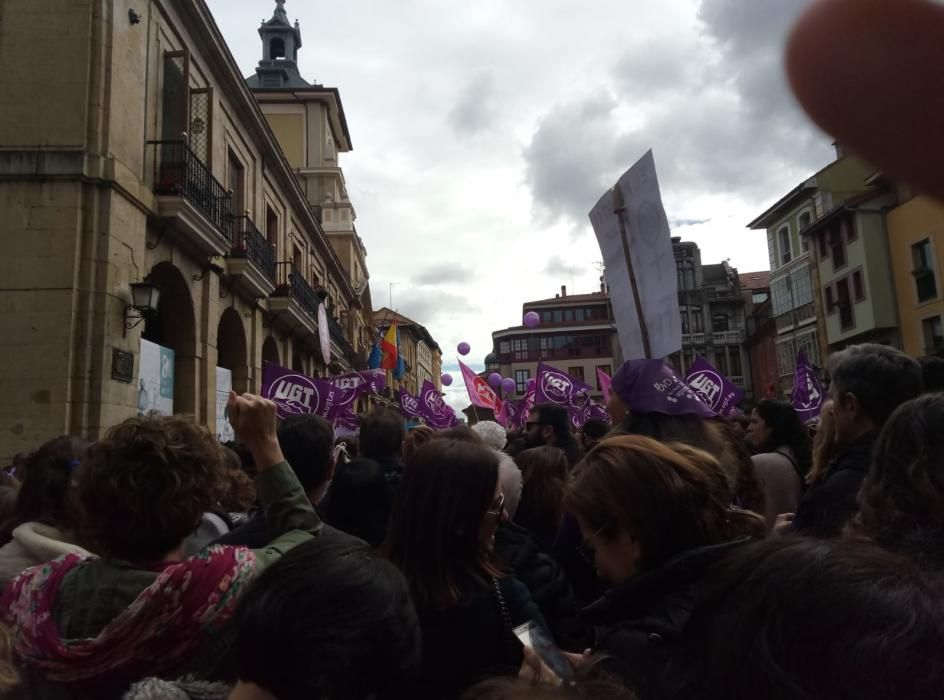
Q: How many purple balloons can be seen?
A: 6